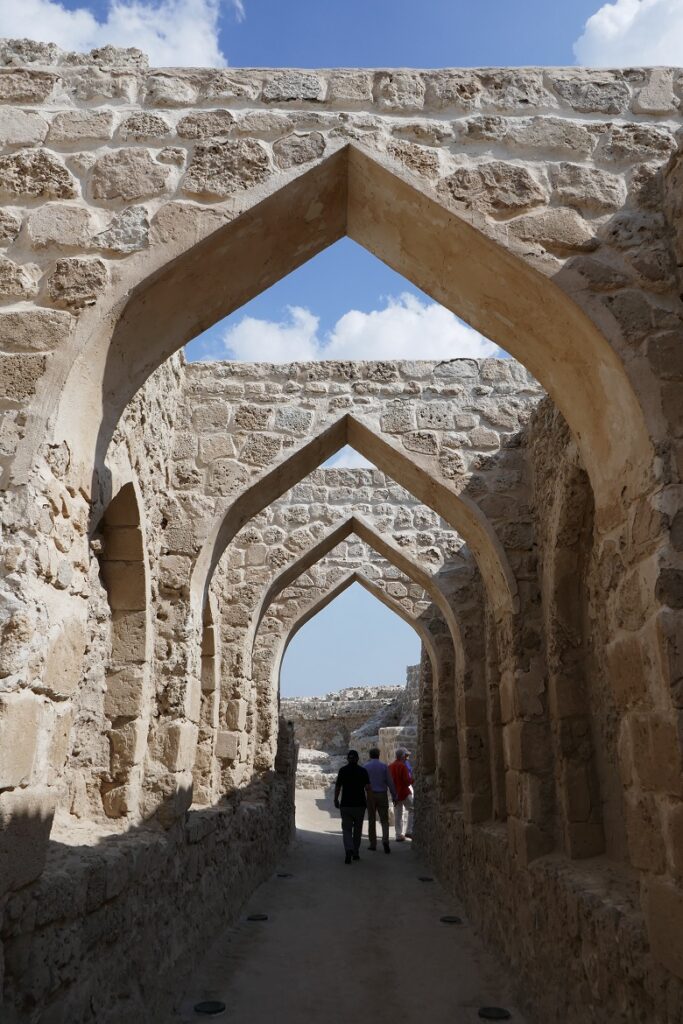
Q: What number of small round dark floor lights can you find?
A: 6